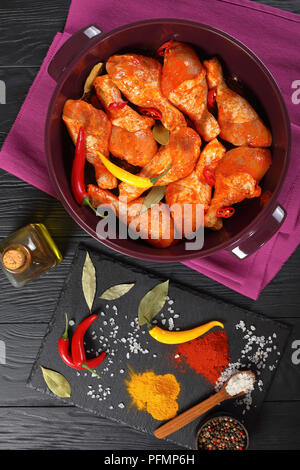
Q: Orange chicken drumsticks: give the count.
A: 9